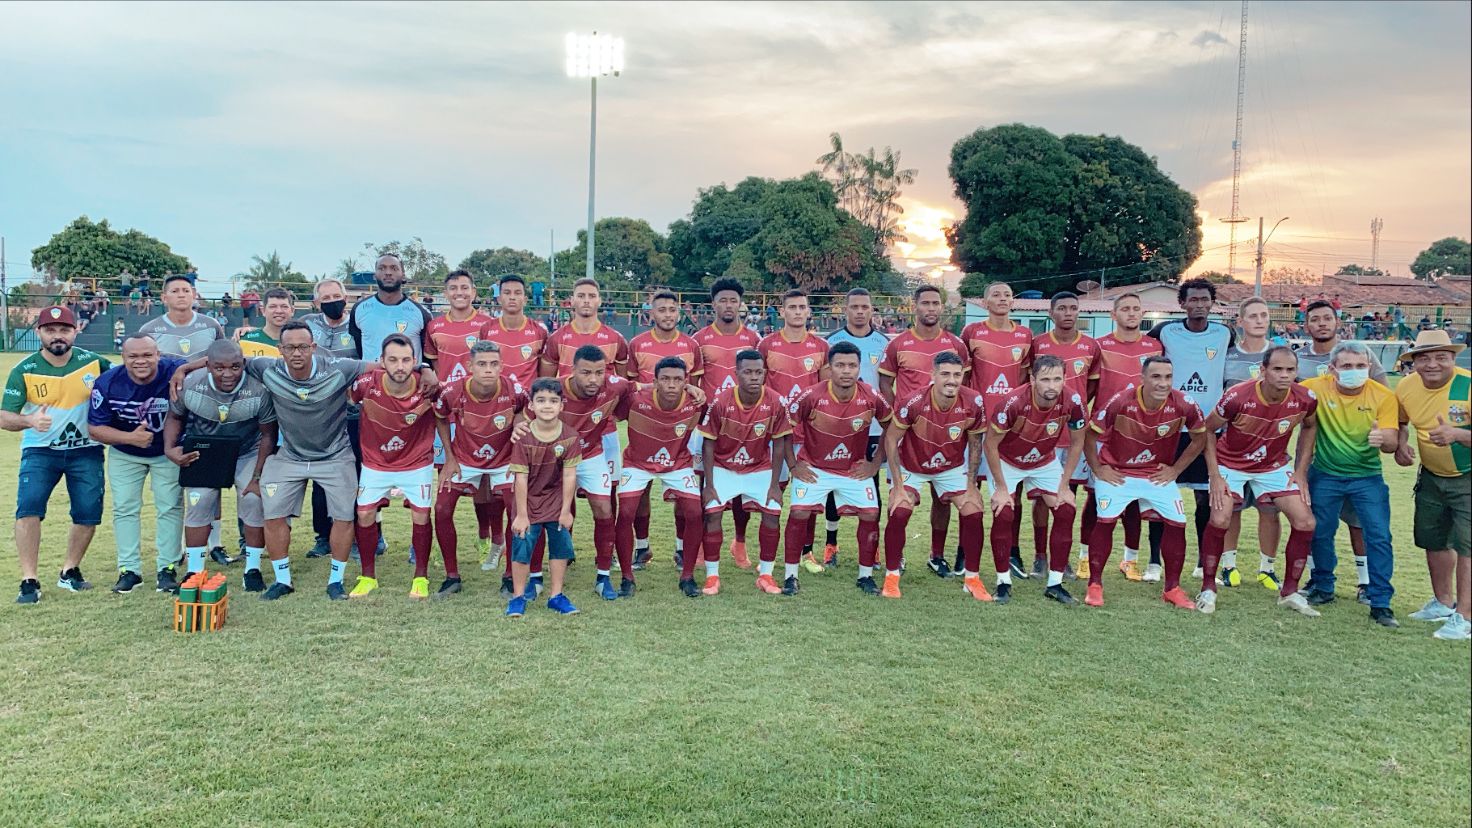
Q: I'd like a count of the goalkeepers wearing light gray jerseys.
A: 3